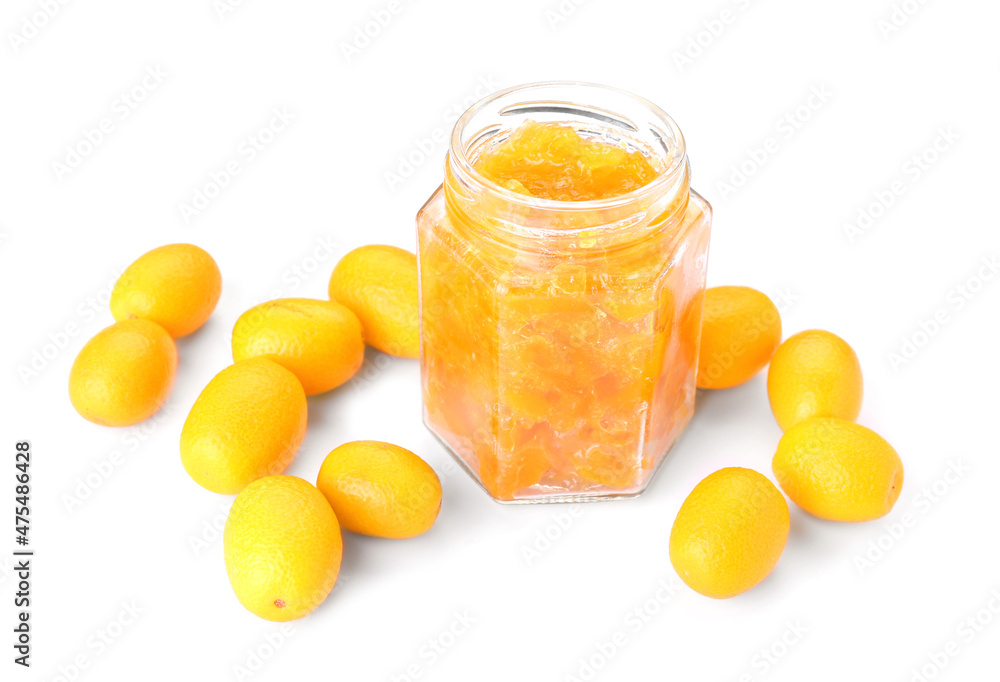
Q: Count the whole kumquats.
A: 11